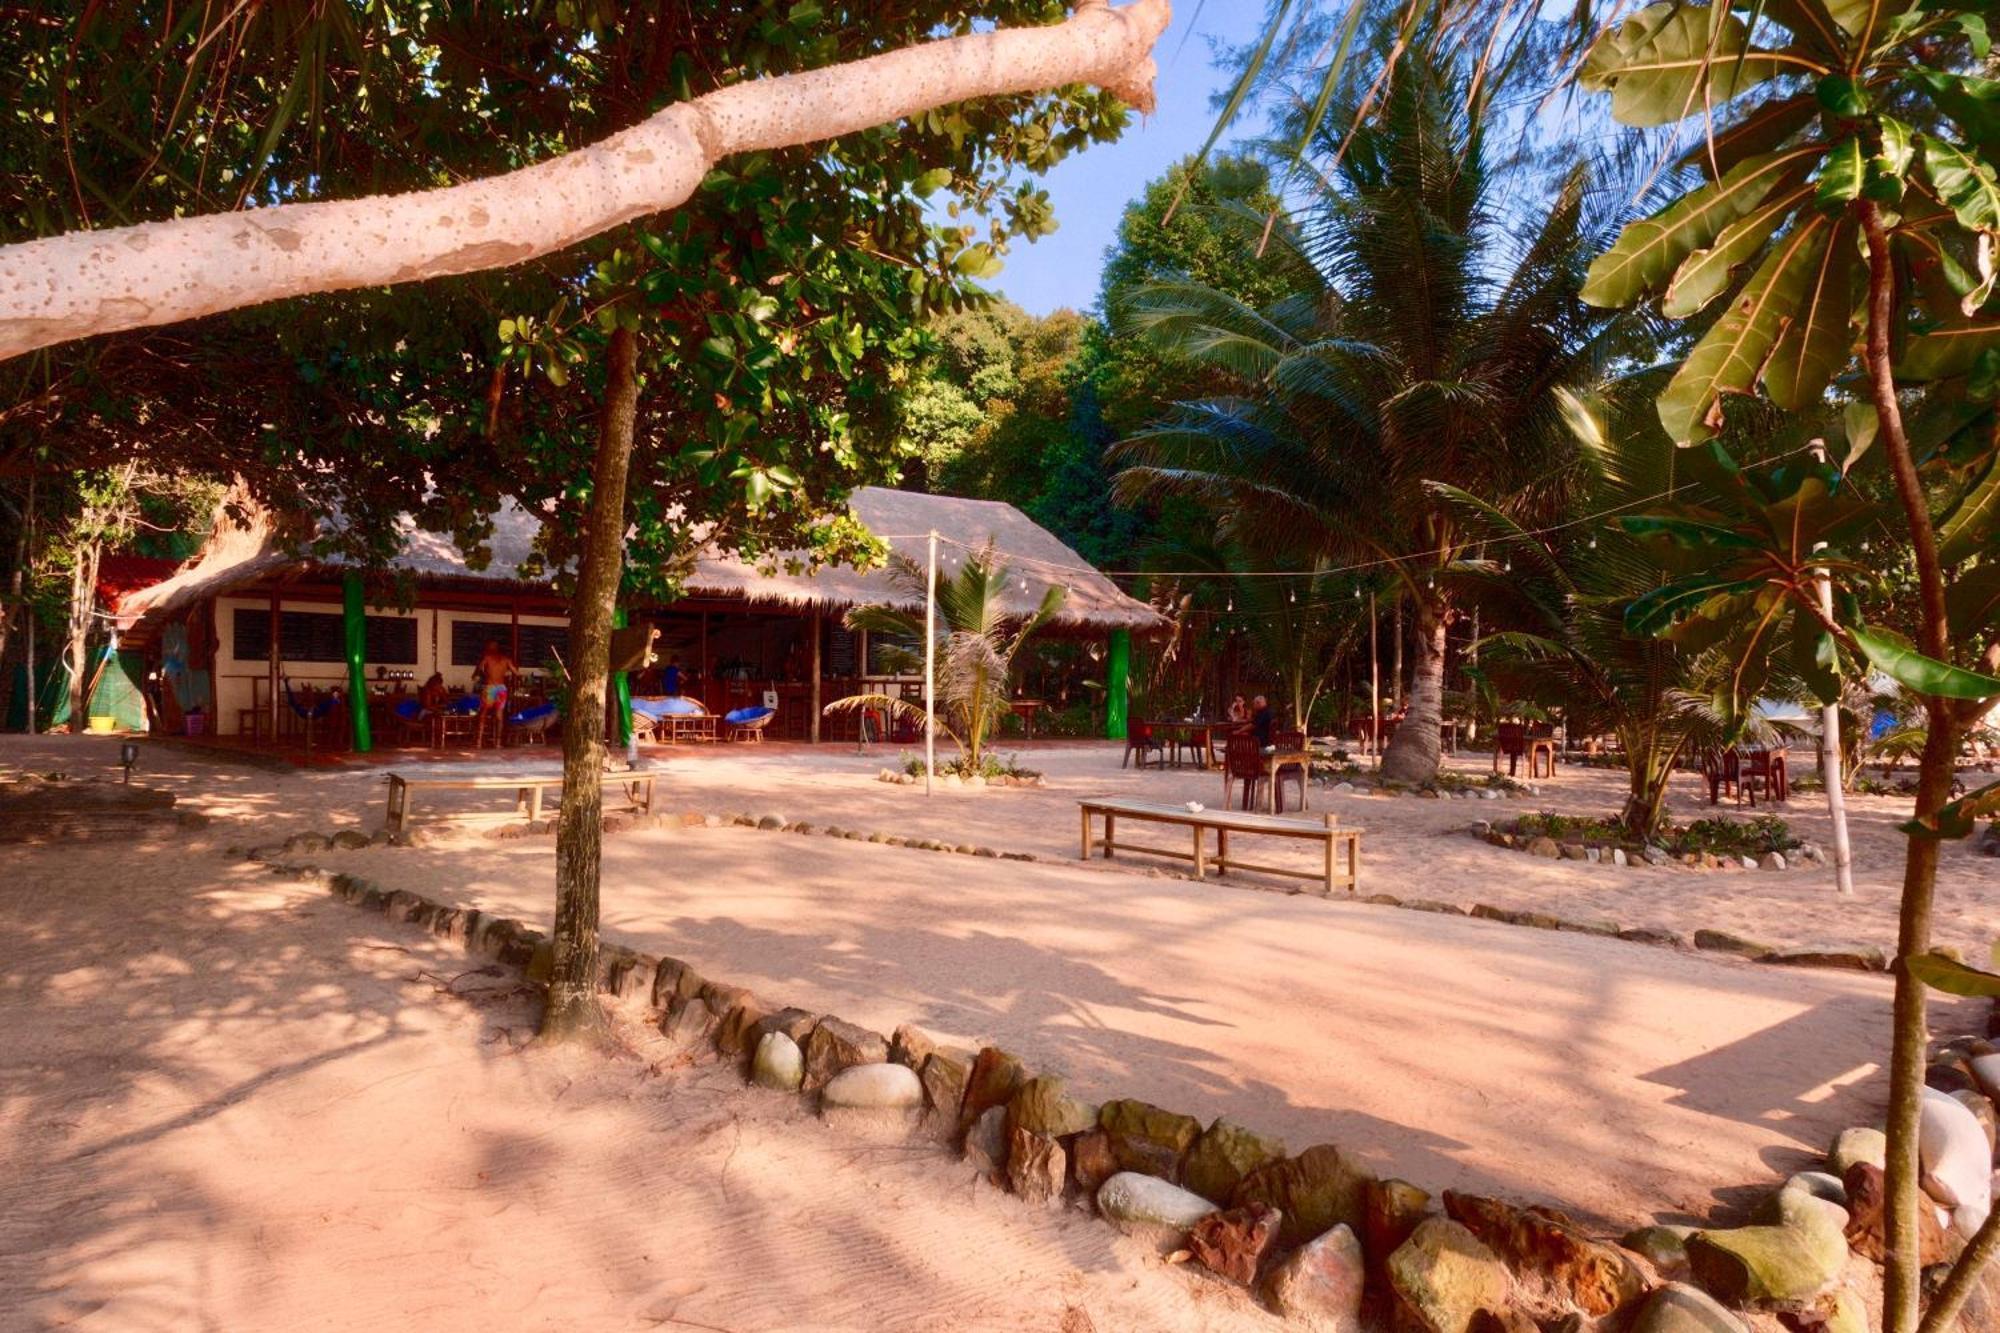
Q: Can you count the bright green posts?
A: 3